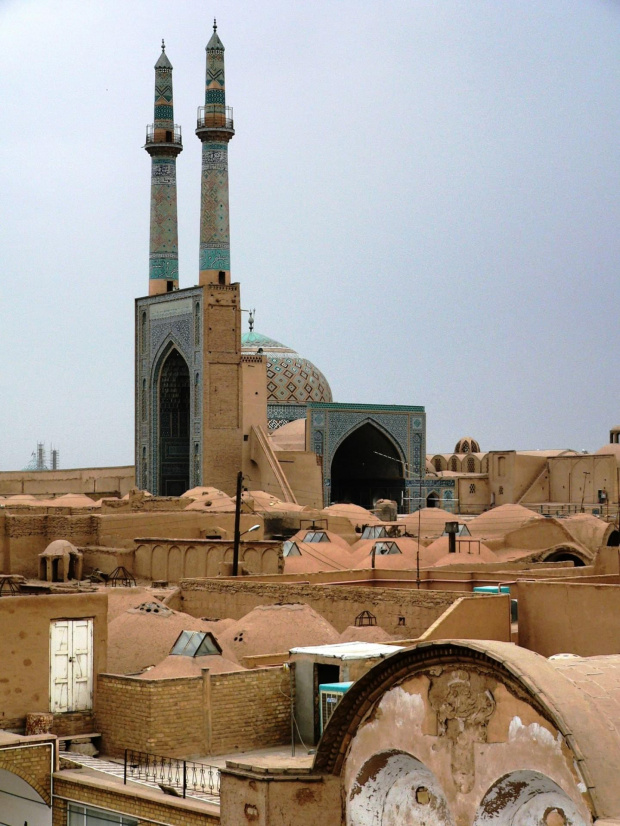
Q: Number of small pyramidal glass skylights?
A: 6